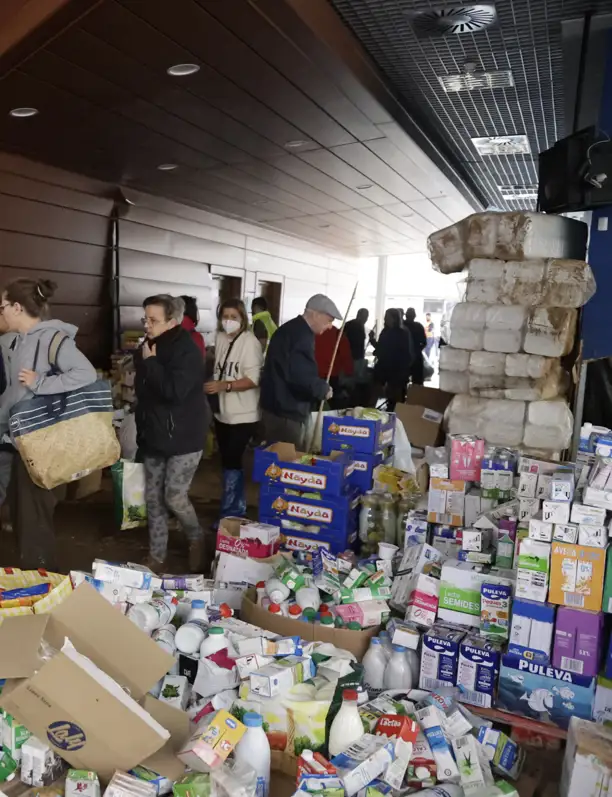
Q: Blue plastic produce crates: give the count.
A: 5